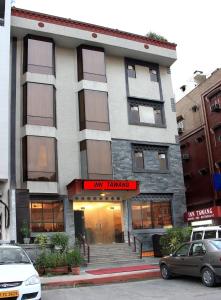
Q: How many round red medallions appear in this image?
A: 3